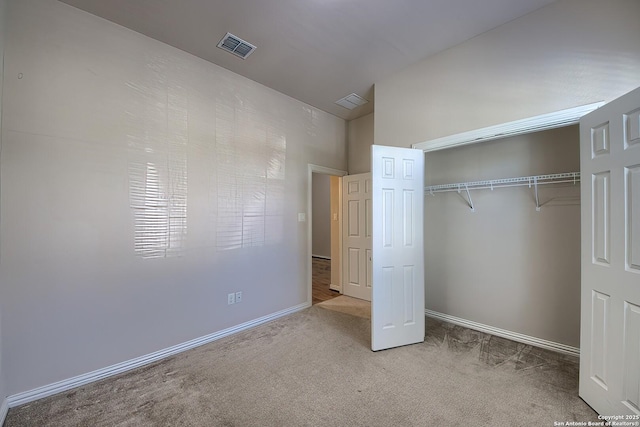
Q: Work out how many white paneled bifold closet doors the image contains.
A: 2